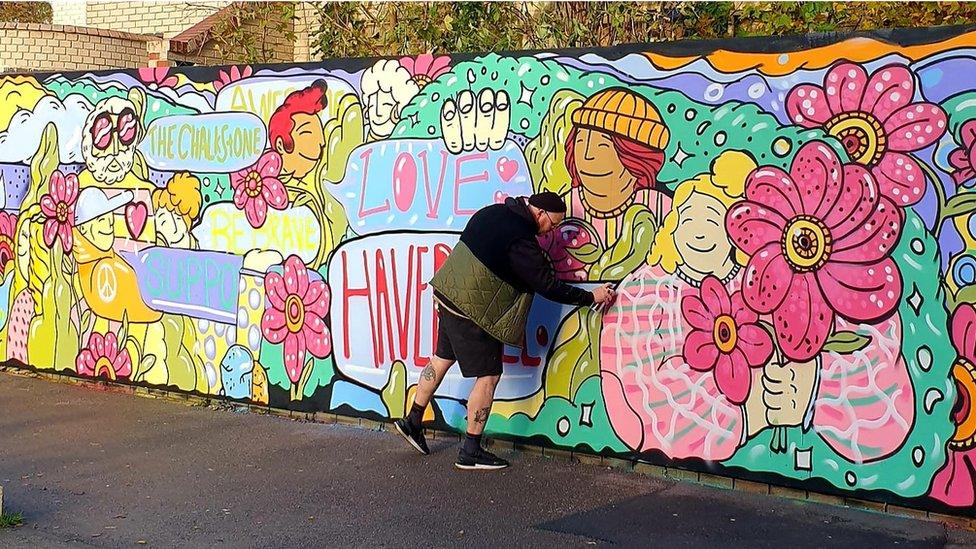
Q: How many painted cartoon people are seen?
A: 8